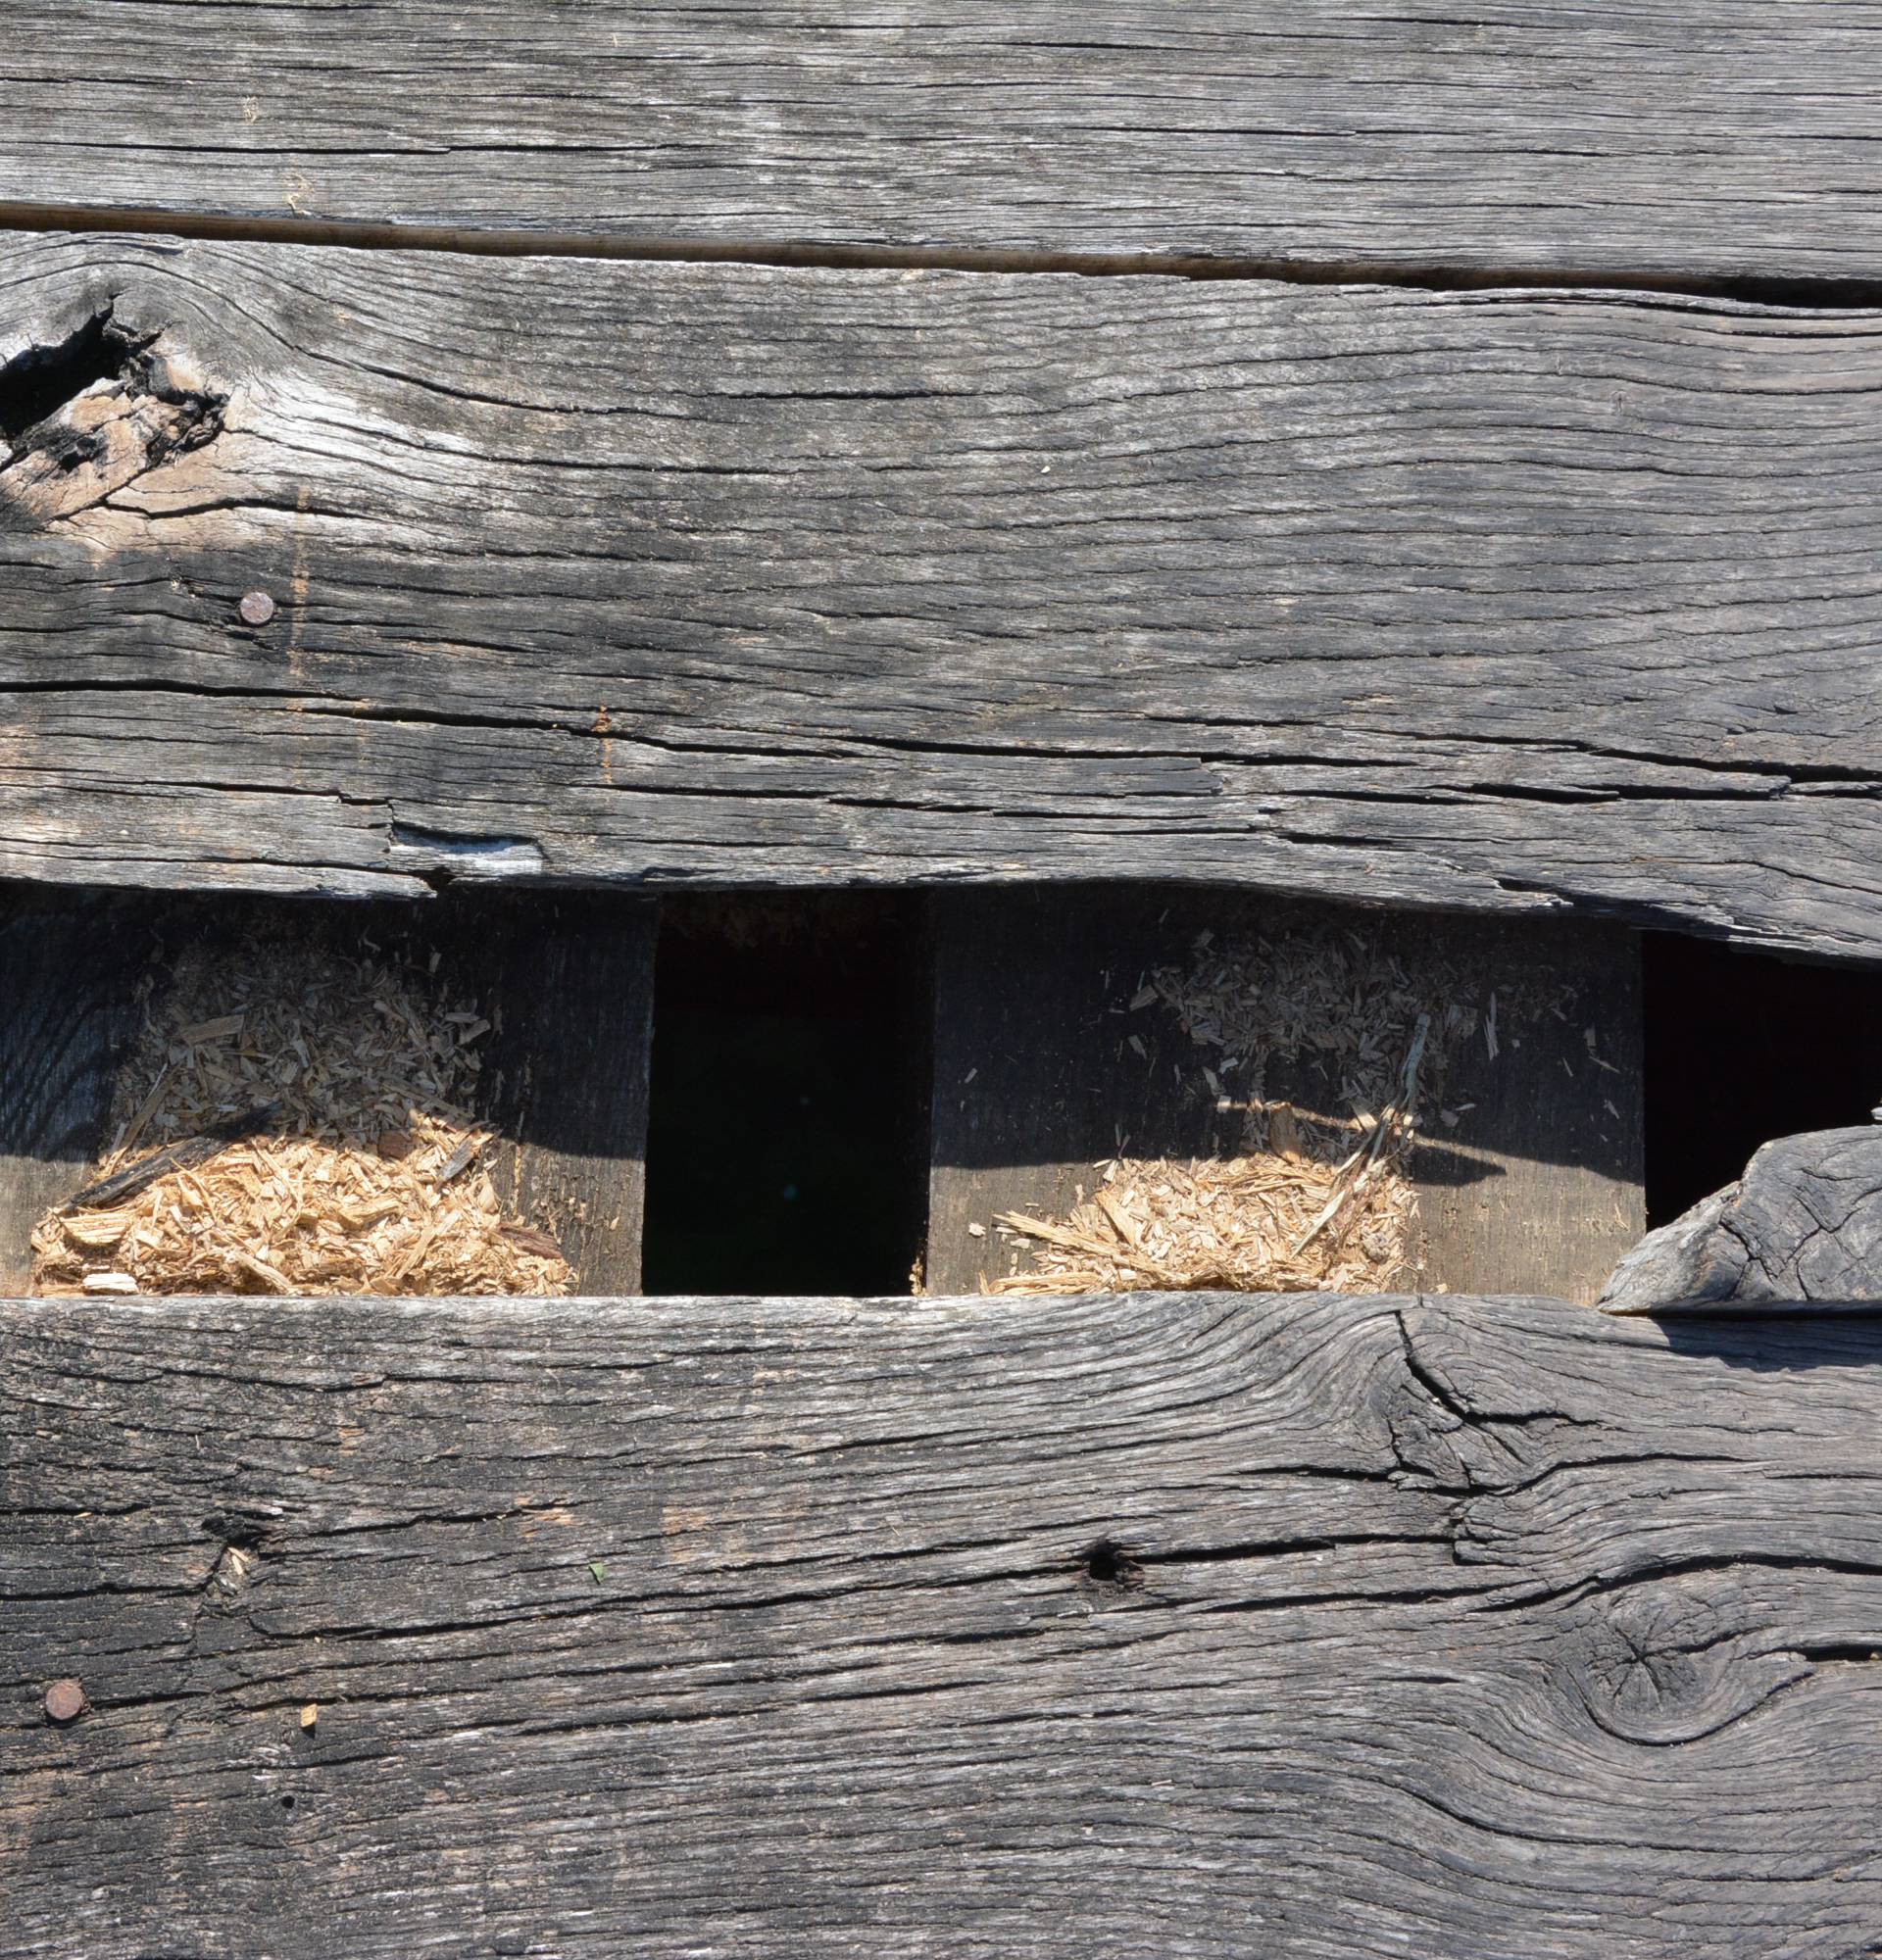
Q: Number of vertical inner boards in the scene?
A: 2